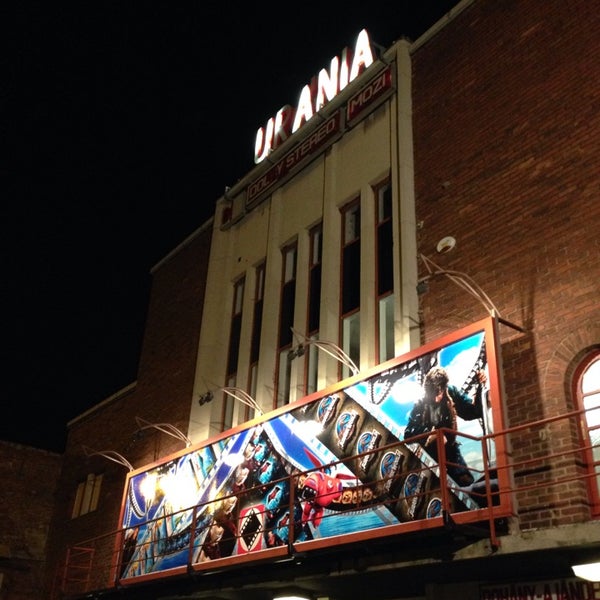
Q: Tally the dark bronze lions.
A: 0